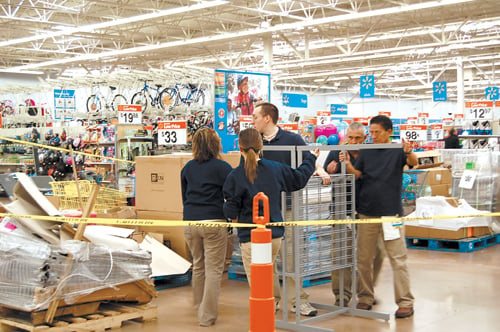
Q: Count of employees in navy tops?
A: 5